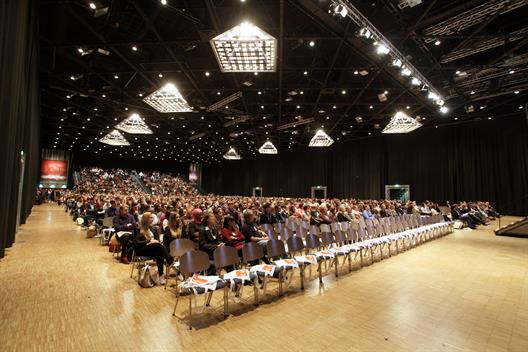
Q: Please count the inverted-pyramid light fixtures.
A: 8